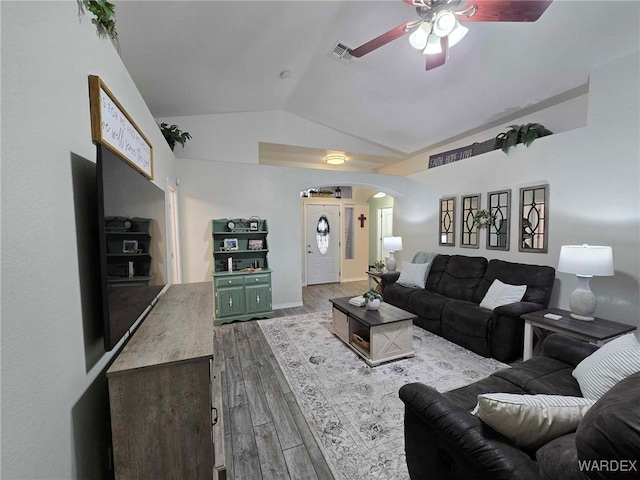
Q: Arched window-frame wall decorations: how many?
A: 4